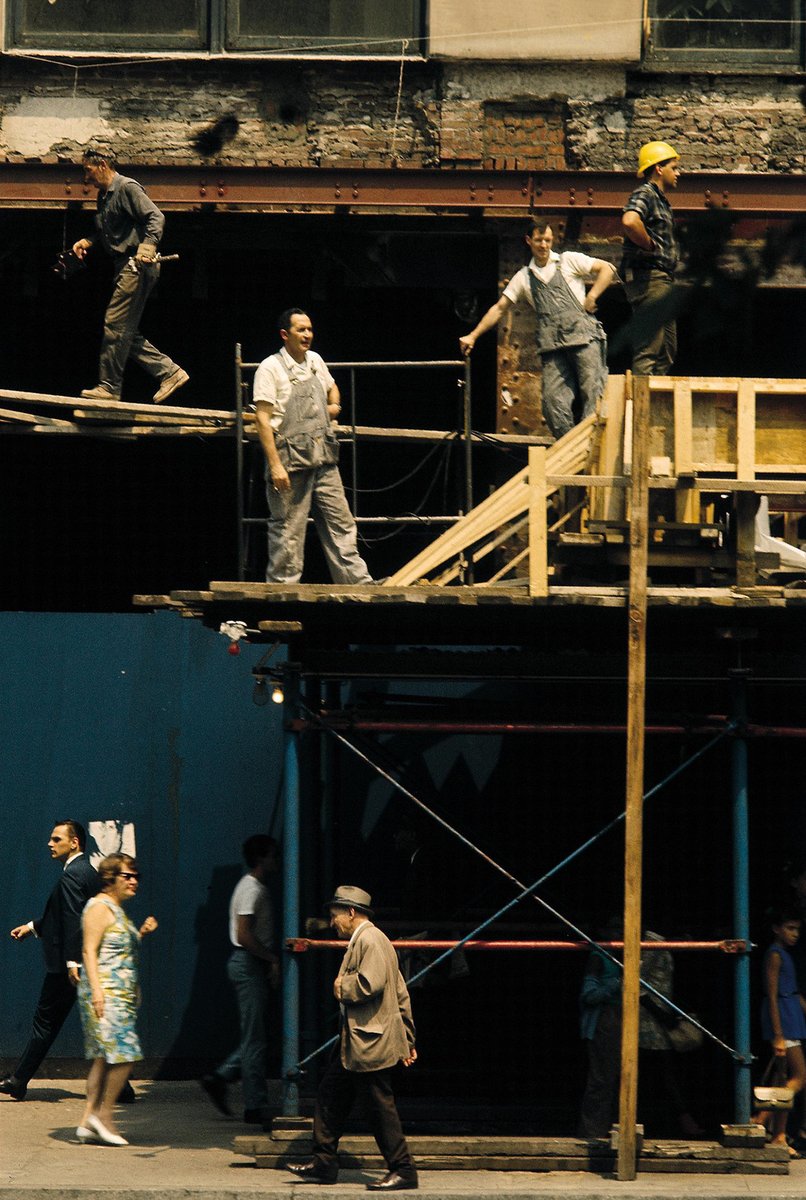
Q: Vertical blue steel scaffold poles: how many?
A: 2